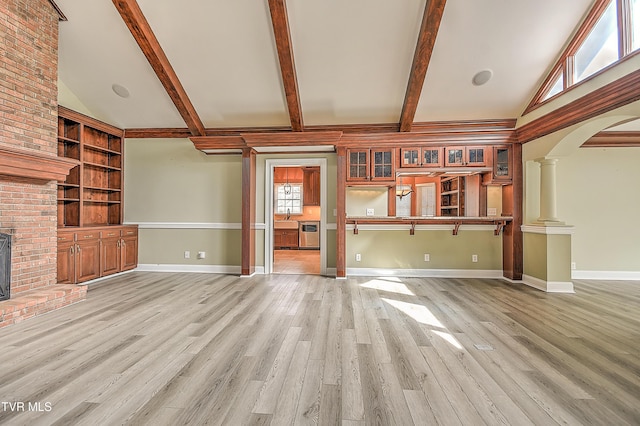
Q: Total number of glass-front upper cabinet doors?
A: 7